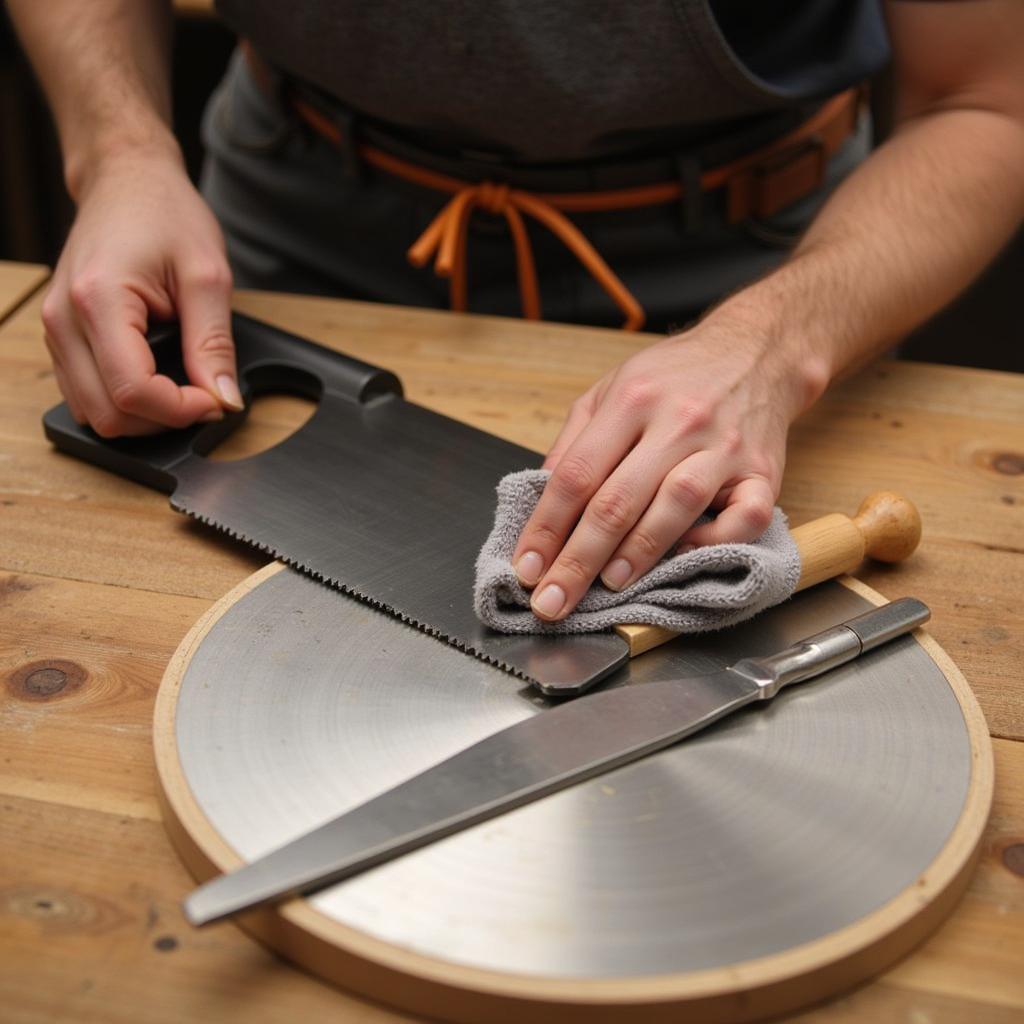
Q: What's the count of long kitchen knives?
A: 1